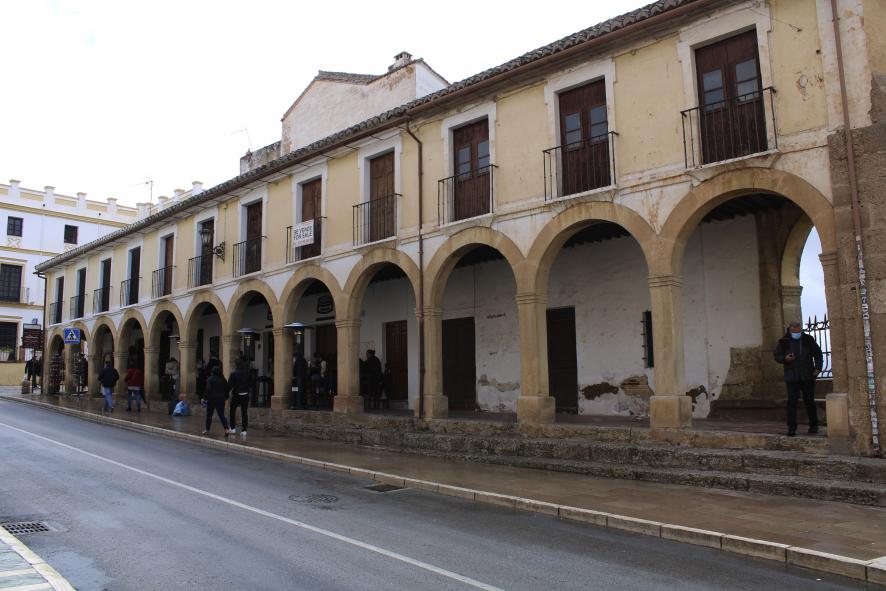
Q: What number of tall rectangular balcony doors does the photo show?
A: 12